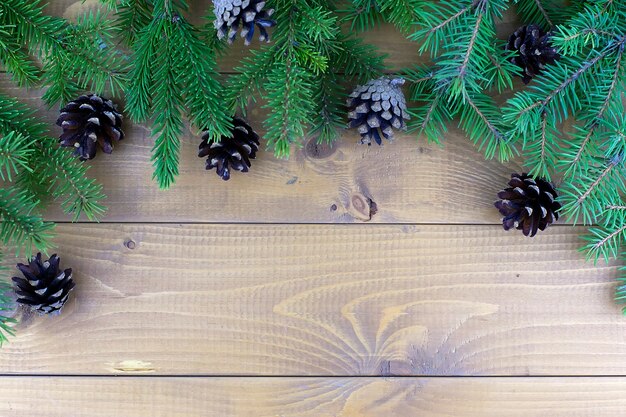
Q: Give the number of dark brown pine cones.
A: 5